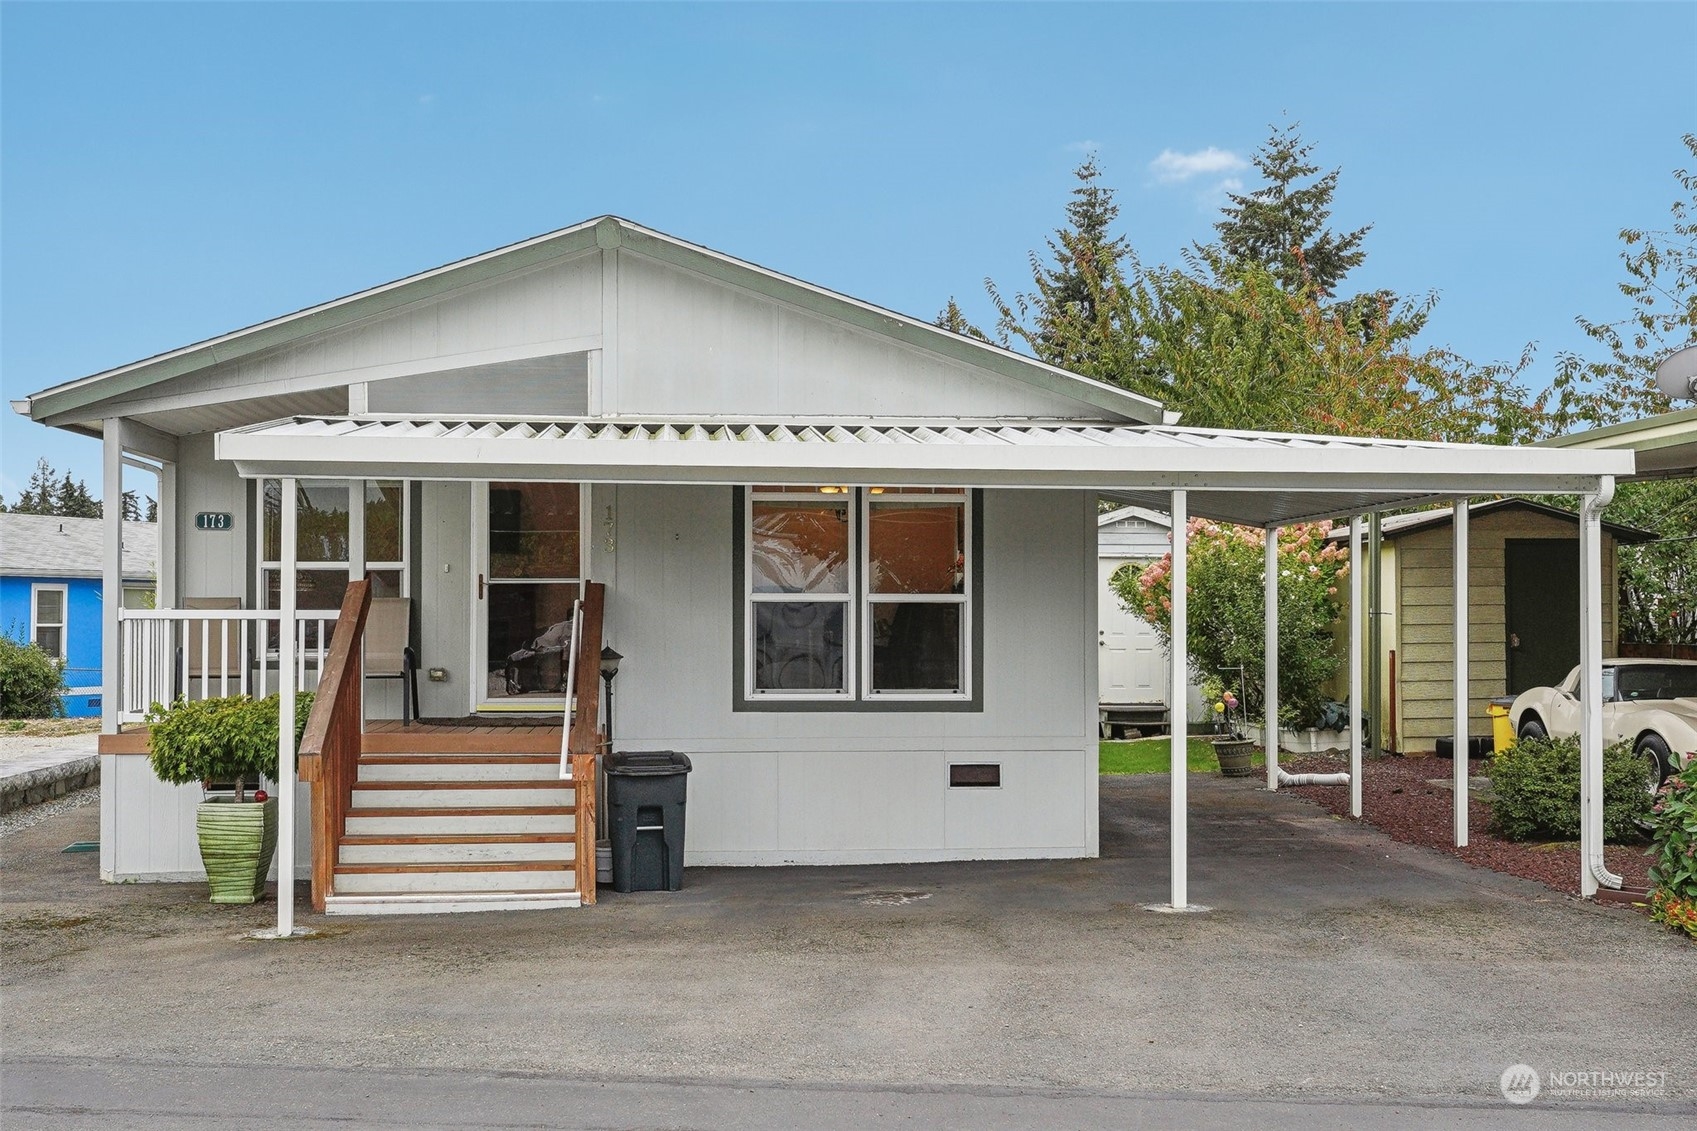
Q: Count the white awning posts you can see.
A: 6